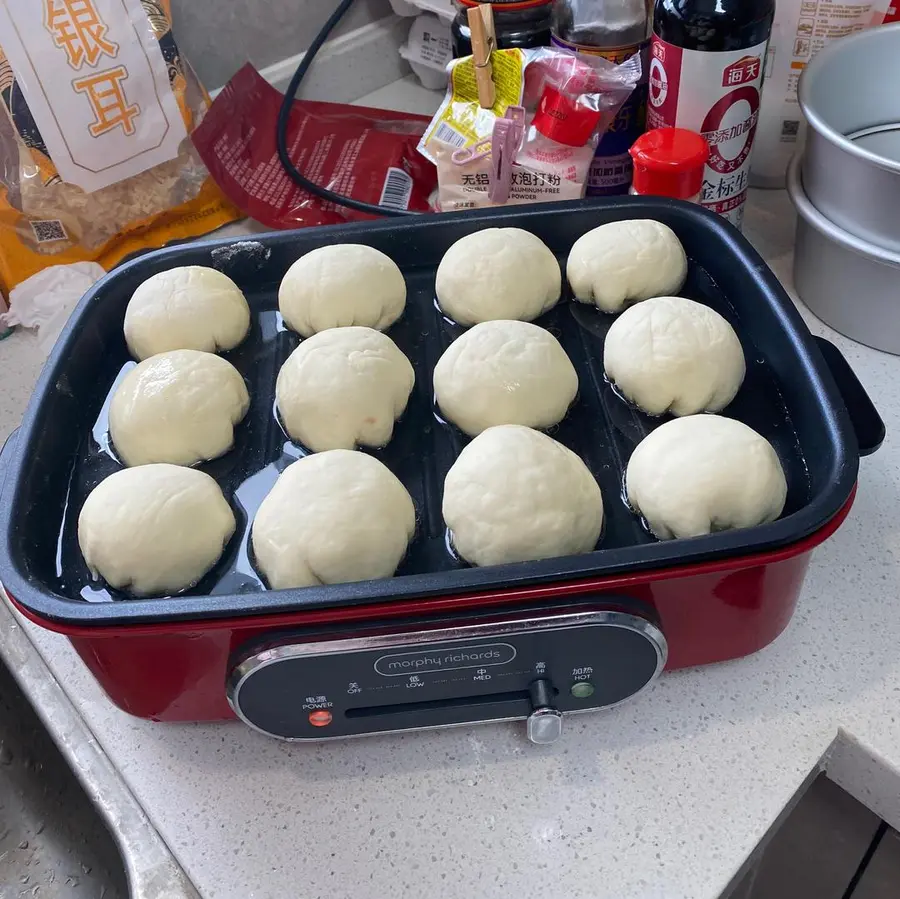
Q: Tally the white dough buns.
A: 12